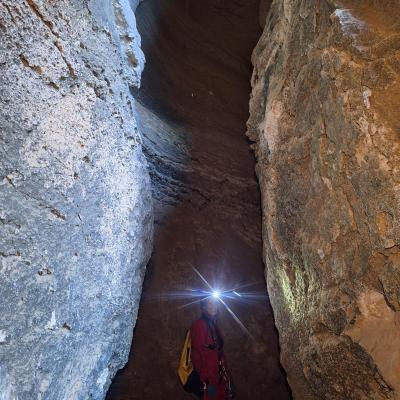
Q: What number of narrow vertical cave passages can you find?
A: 1